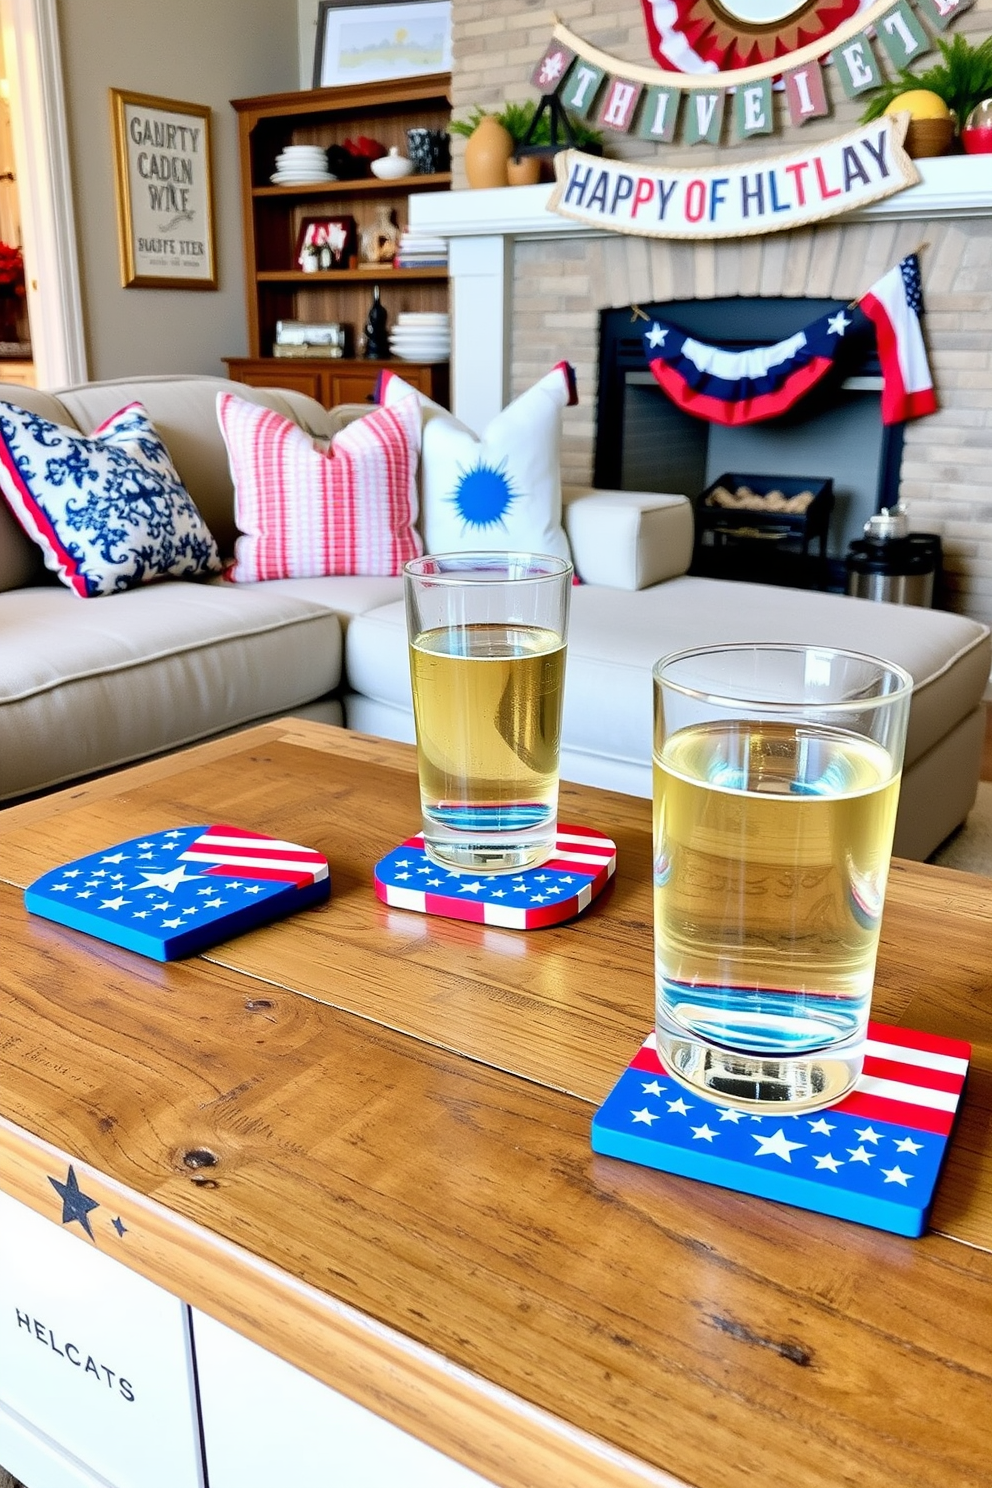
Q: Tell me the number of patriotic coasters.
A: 3